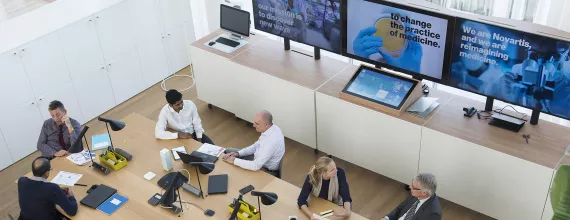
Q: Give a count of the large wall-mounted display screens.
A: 3